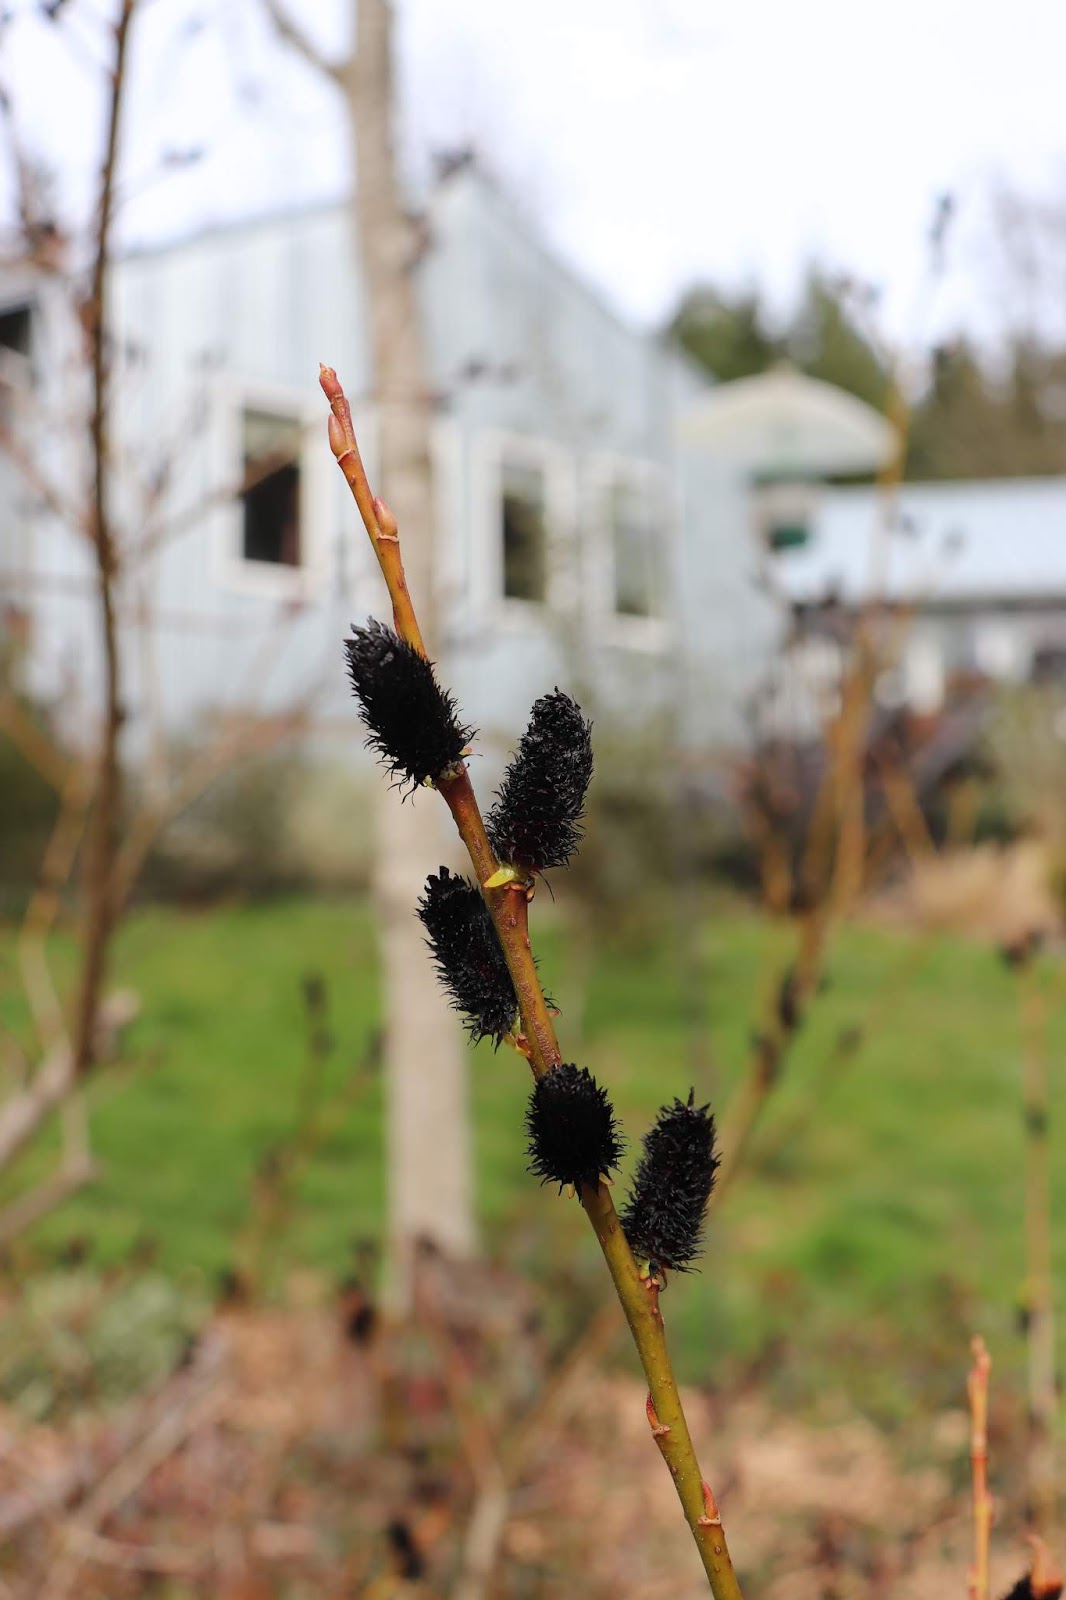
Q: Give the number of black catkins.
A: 5